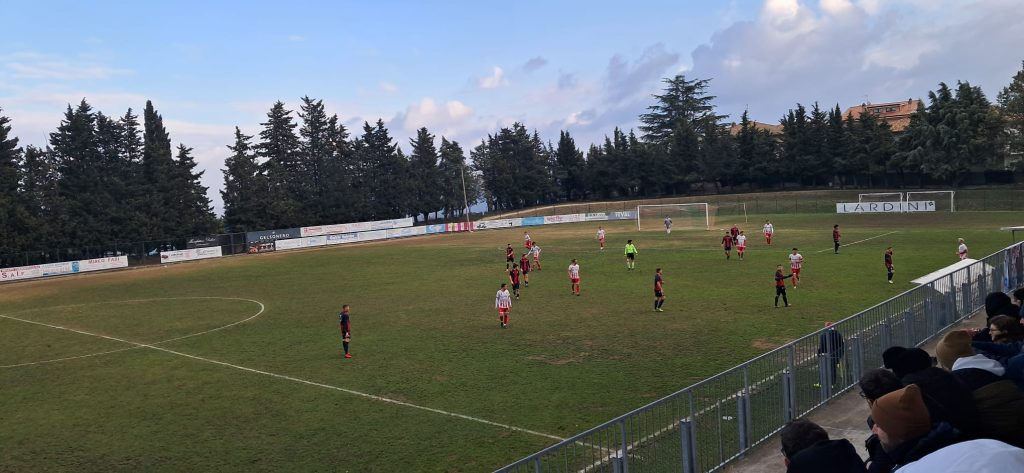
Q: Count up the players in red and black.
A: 10